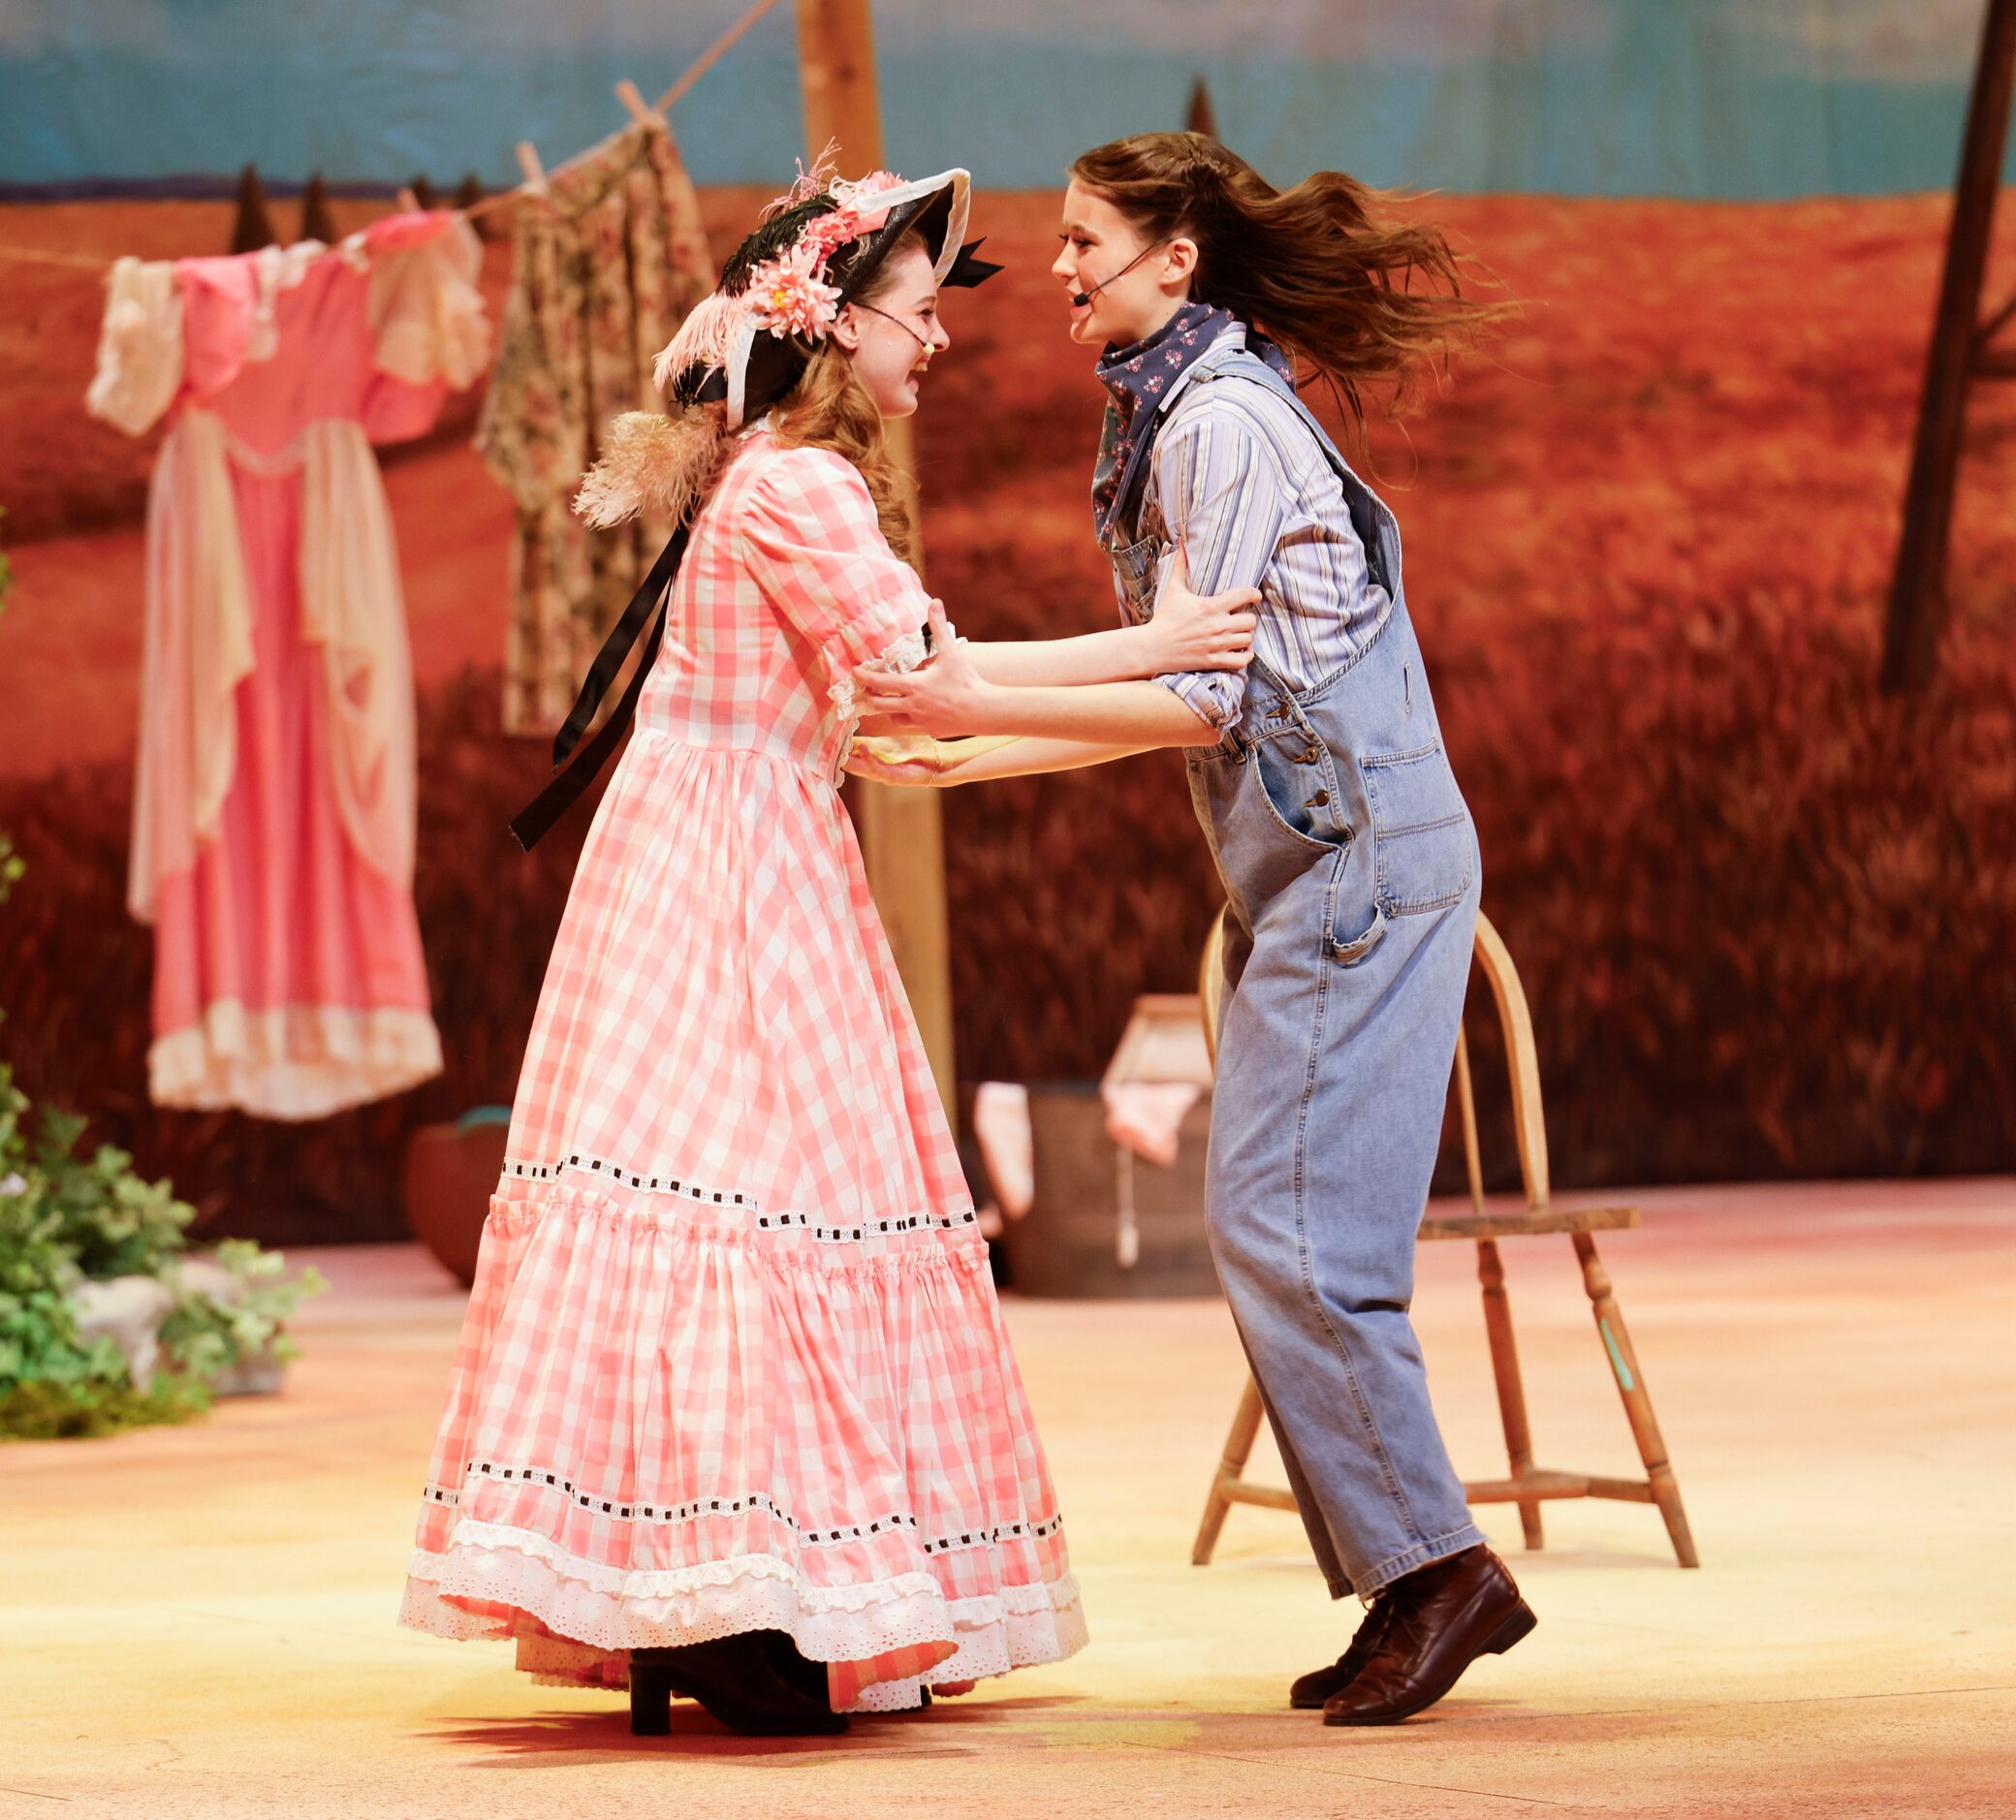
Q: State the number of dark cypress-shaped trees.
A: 5